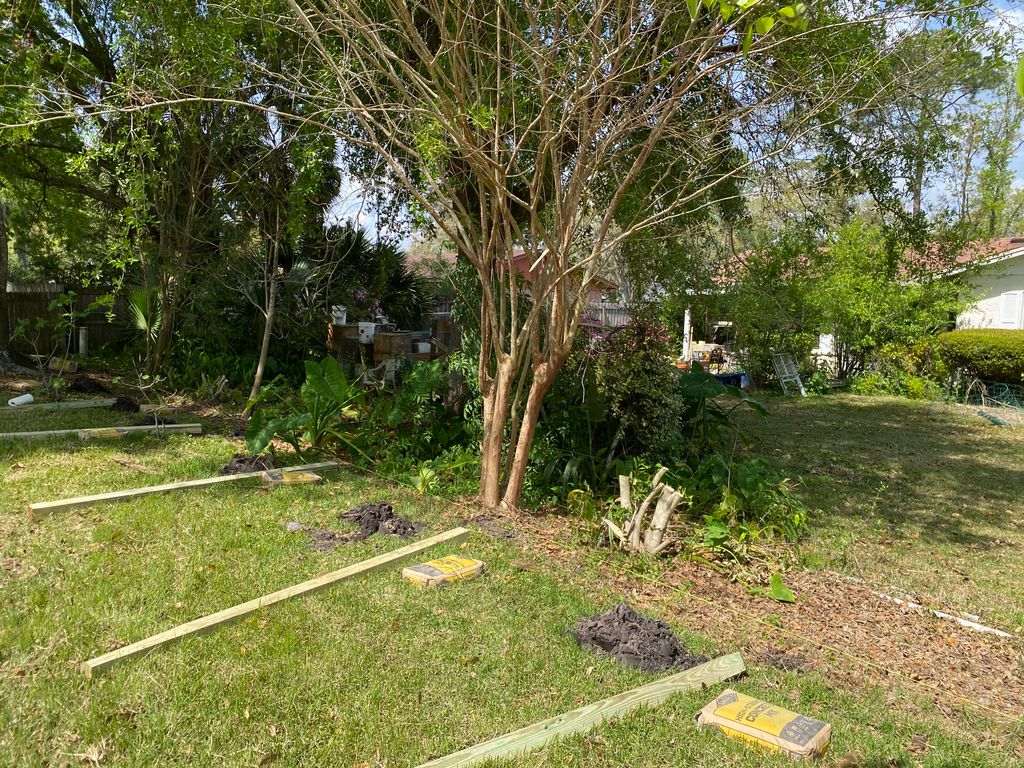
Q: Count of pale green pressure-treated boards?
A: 5